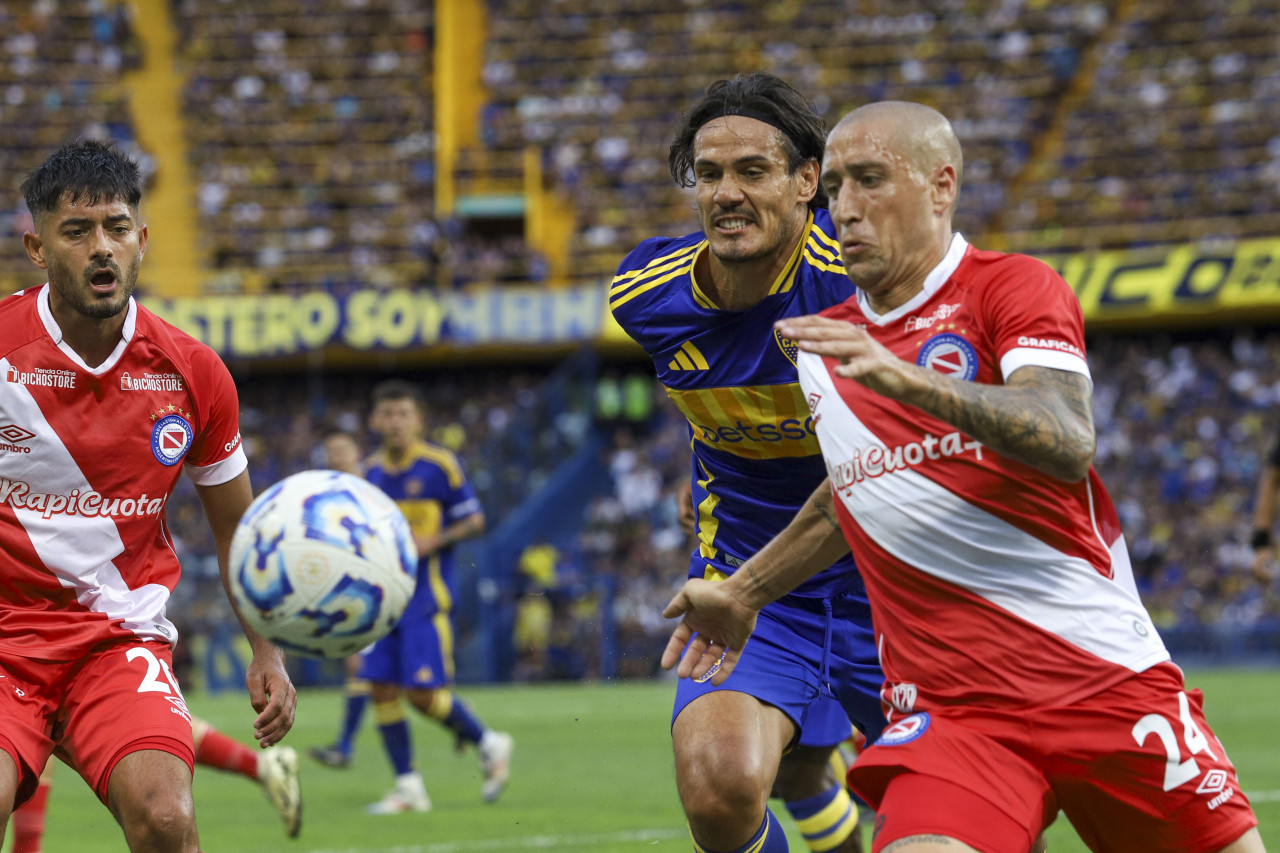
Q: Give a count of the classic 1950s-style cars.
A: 0